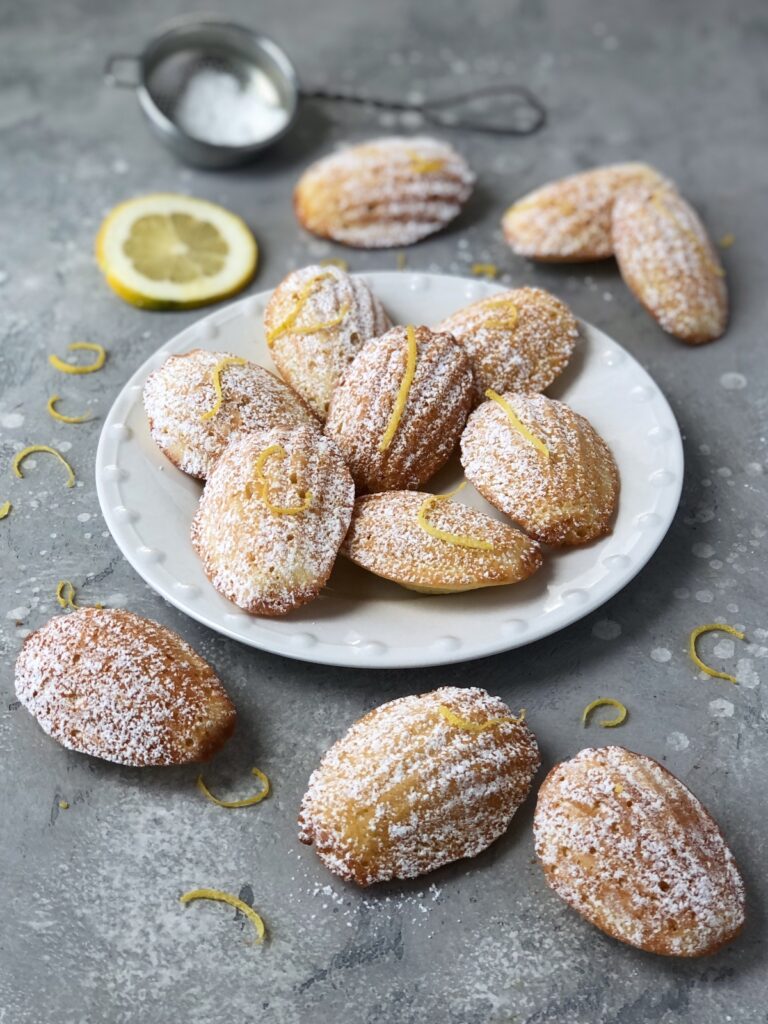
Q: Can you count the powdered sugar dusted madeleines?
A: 13